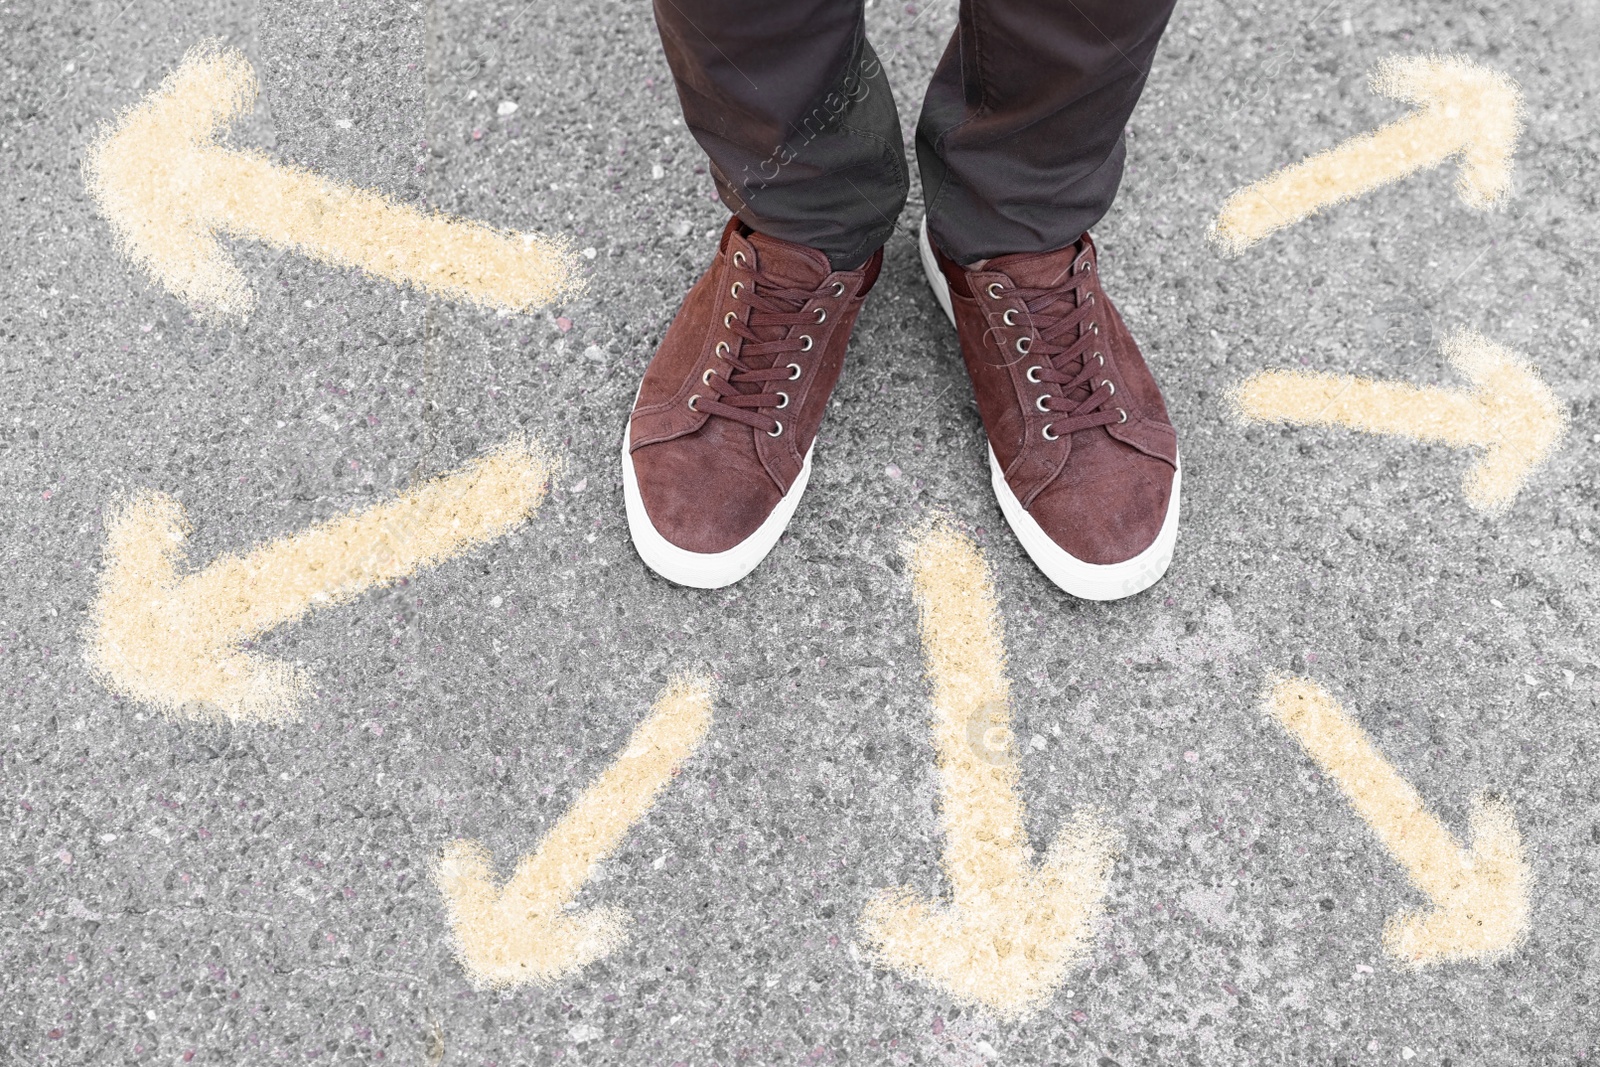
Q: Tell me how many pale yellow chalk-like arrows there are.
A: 7